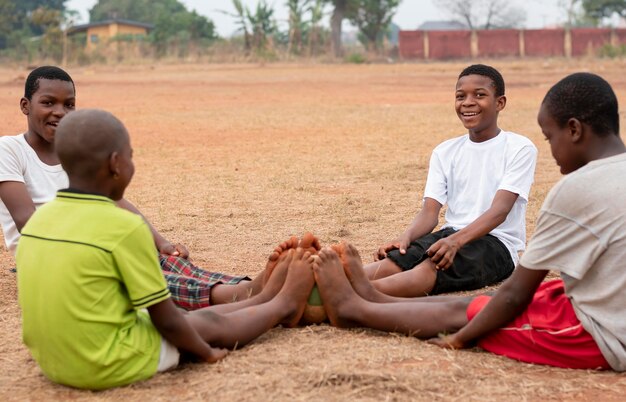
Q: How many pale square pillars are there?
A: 5